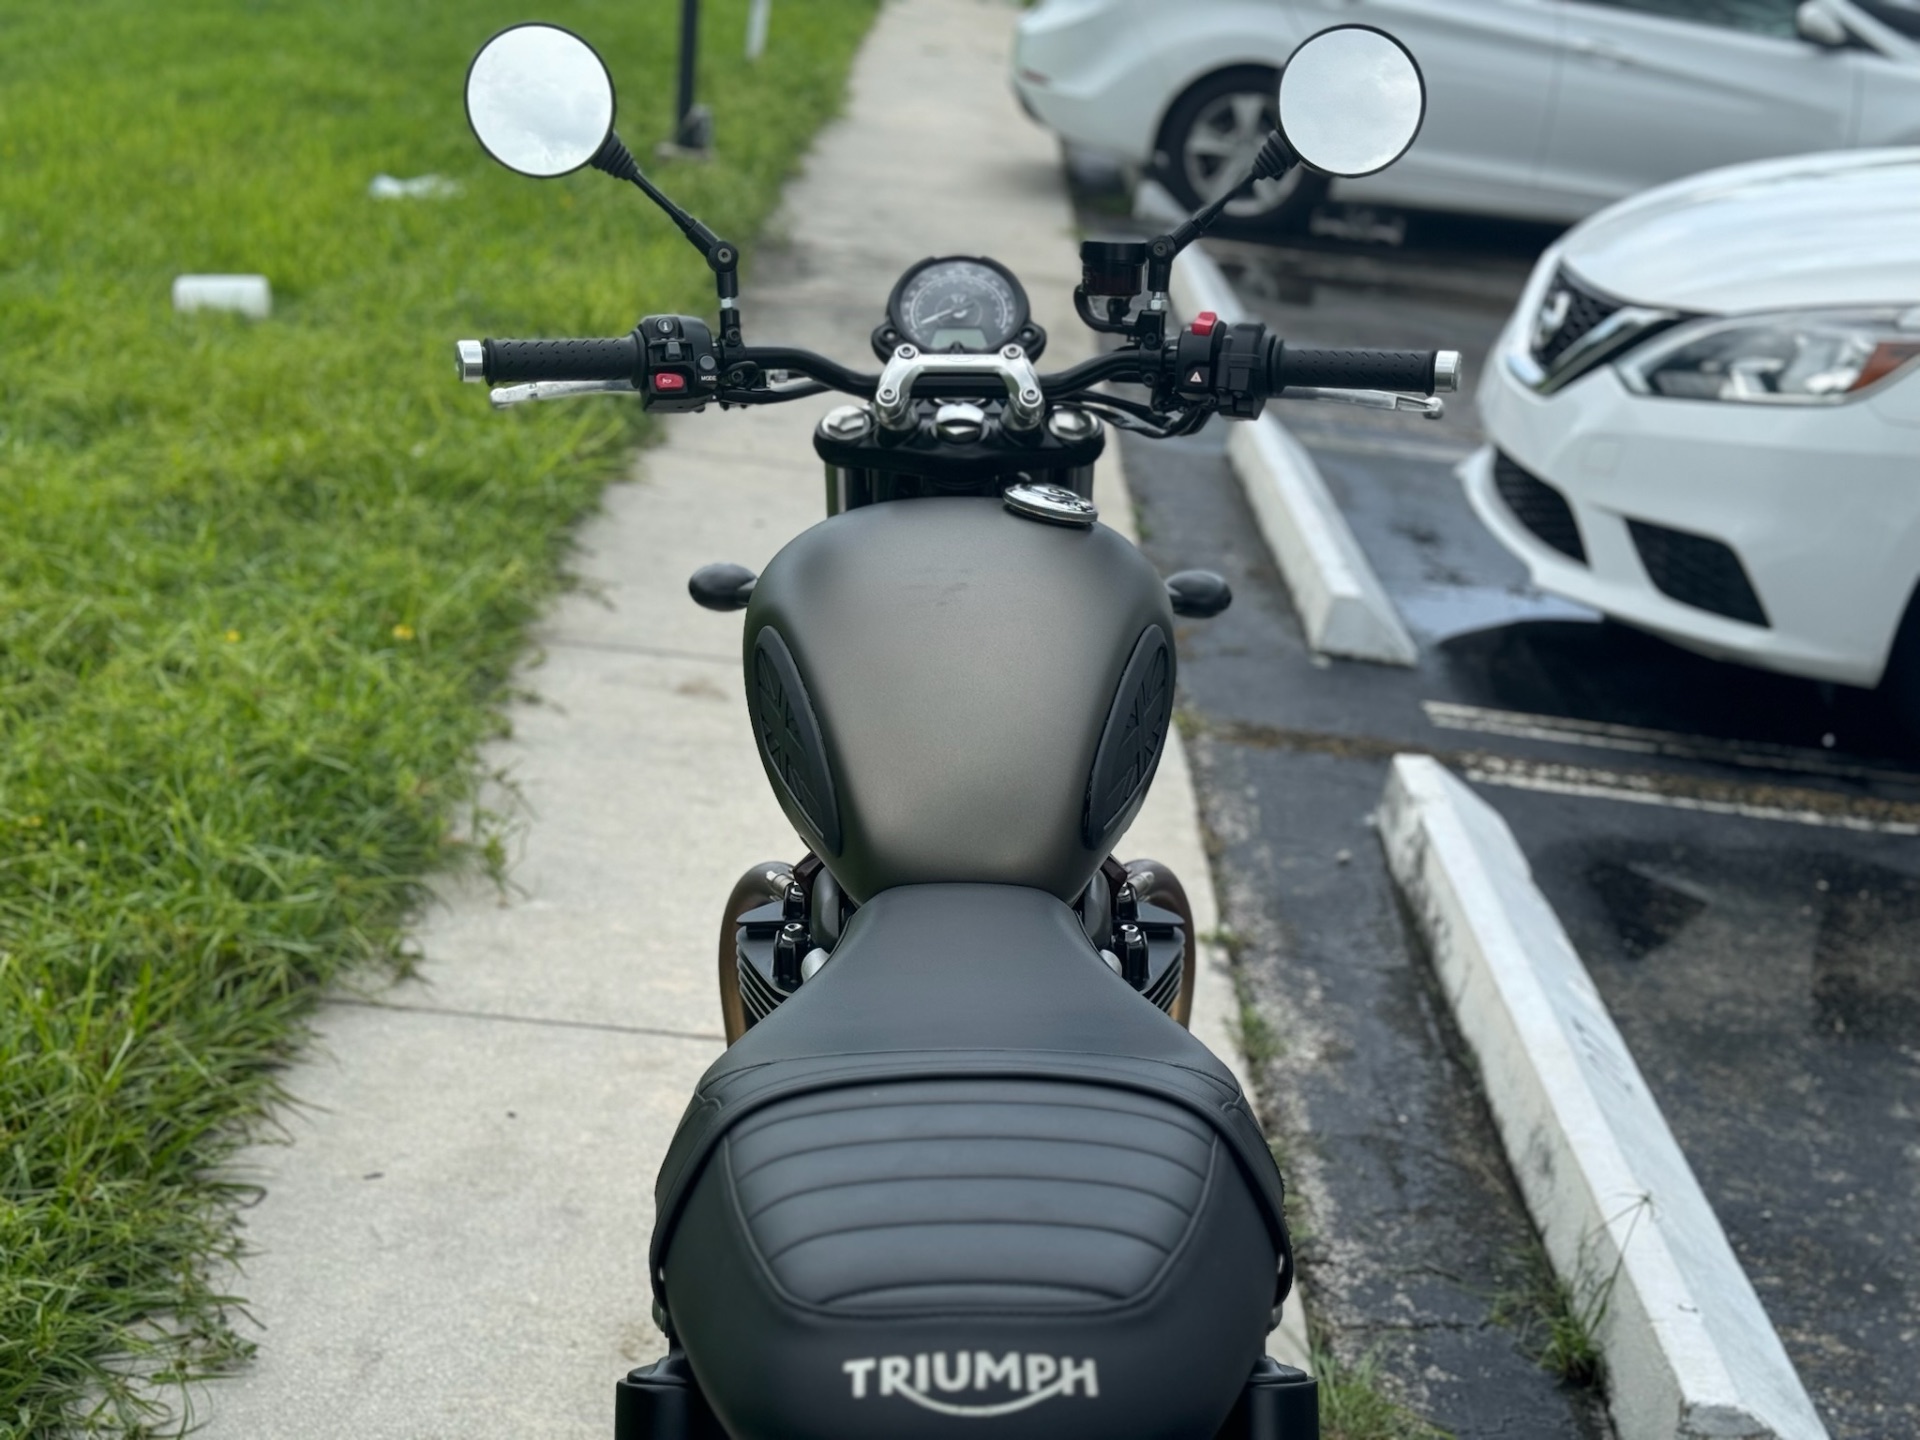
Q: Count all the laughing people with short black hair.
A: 0